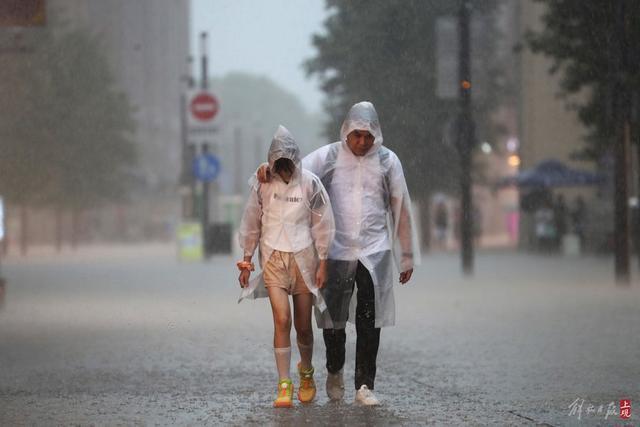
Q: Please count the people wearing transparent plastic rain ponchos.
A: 2